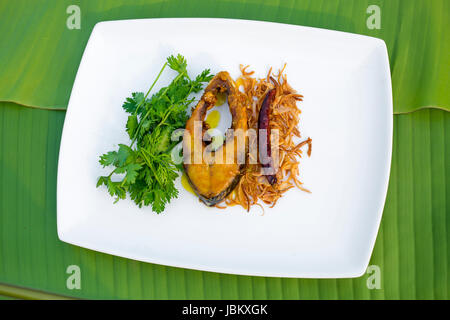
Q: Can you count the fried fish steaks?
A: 1